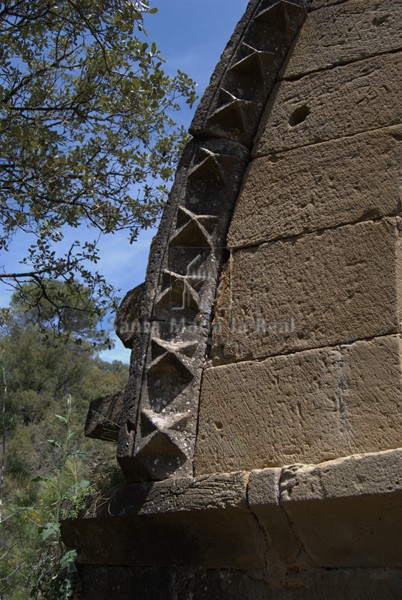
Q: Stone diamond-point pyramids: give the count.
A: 8